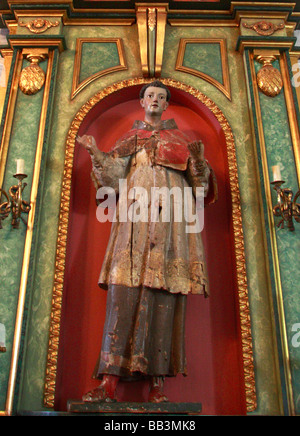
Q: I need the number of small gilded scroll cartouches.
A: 2